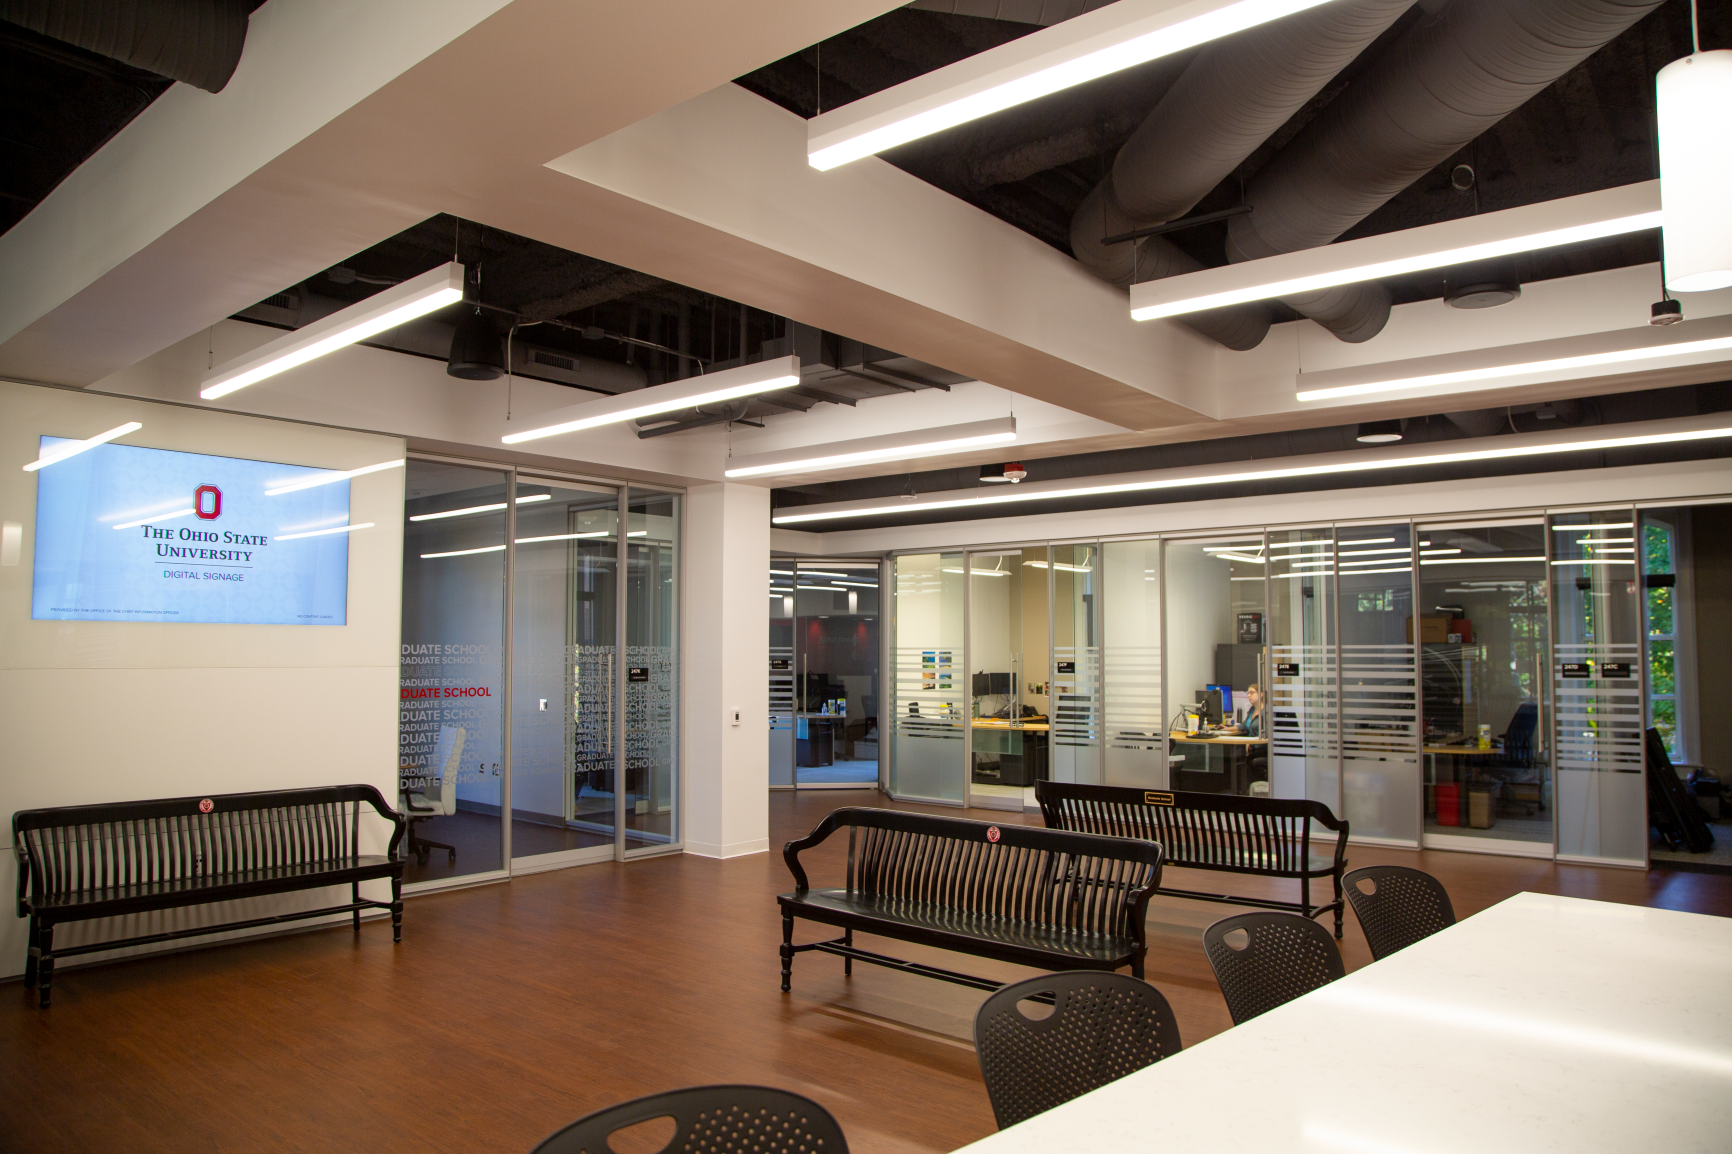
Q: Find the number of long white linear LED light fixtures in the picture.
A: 7